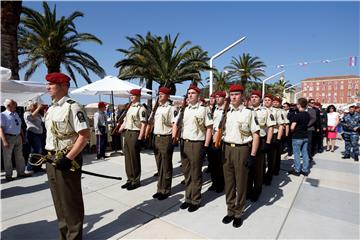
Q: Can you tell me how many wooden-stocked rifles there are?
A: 4